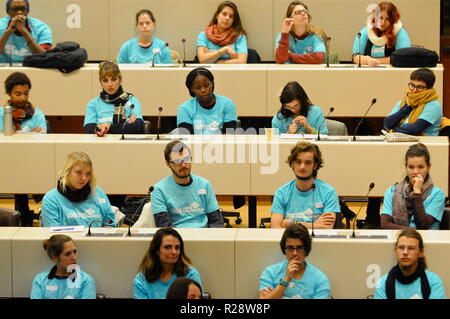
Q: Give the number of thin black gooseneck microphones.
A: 13